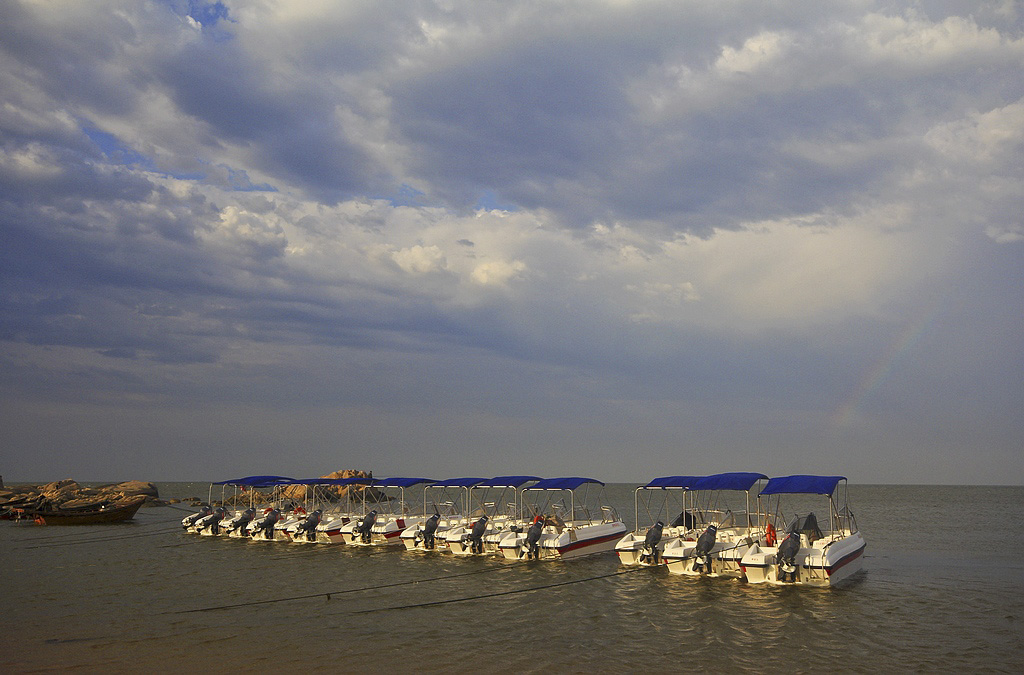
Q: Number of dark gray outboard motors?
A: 12